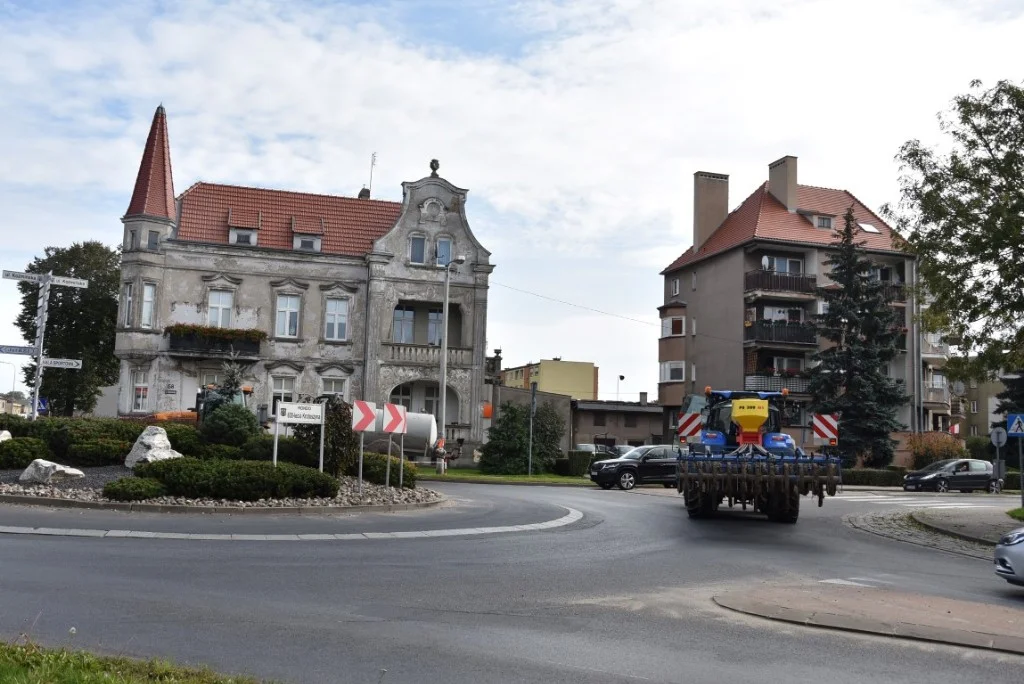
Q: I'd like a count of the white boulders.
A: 3